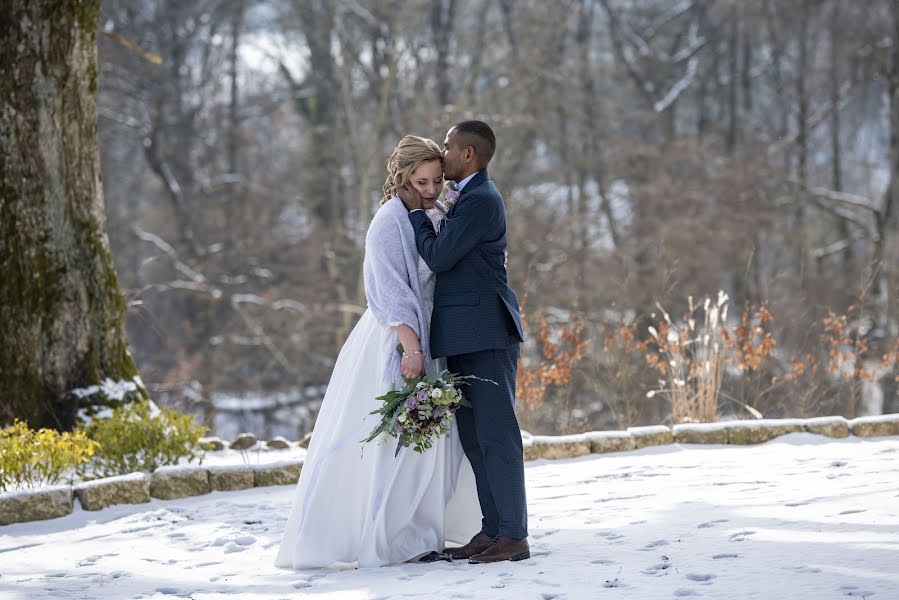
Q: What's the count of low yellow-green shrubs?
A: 2